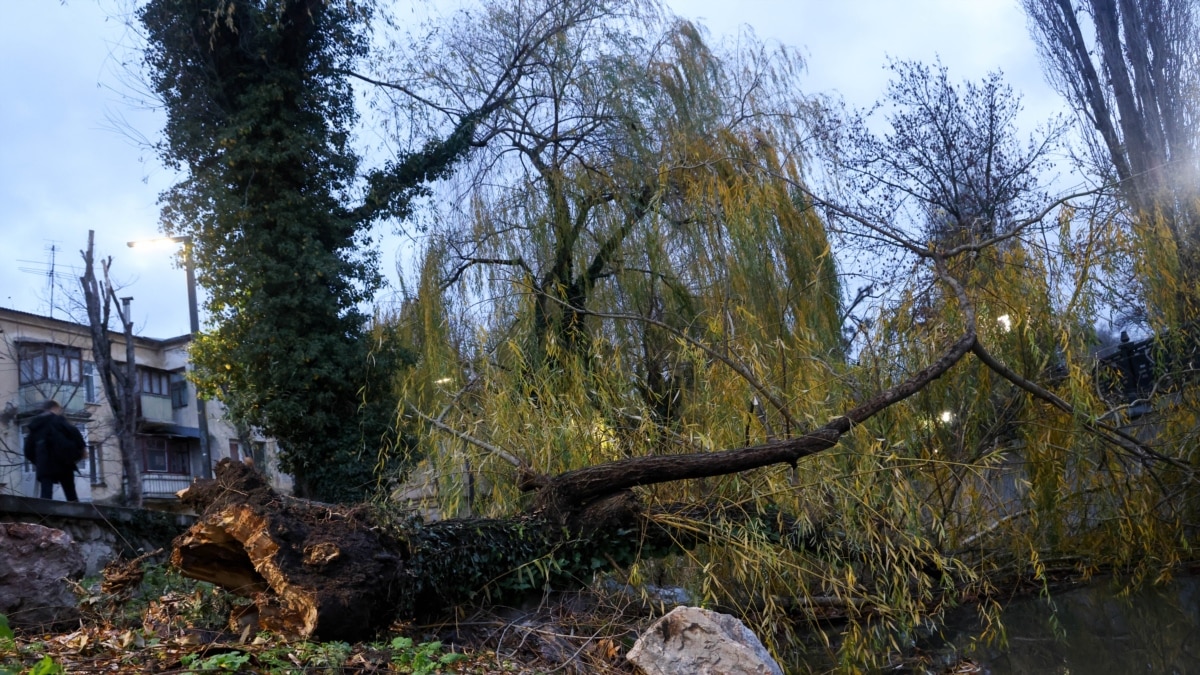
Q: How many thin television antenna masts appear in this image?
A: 1